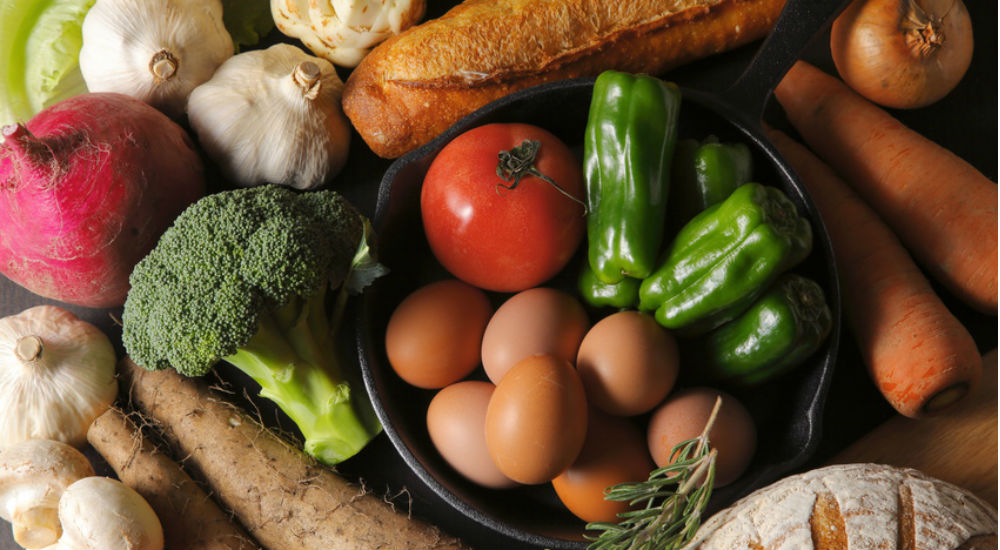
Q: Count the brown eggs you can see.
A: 7